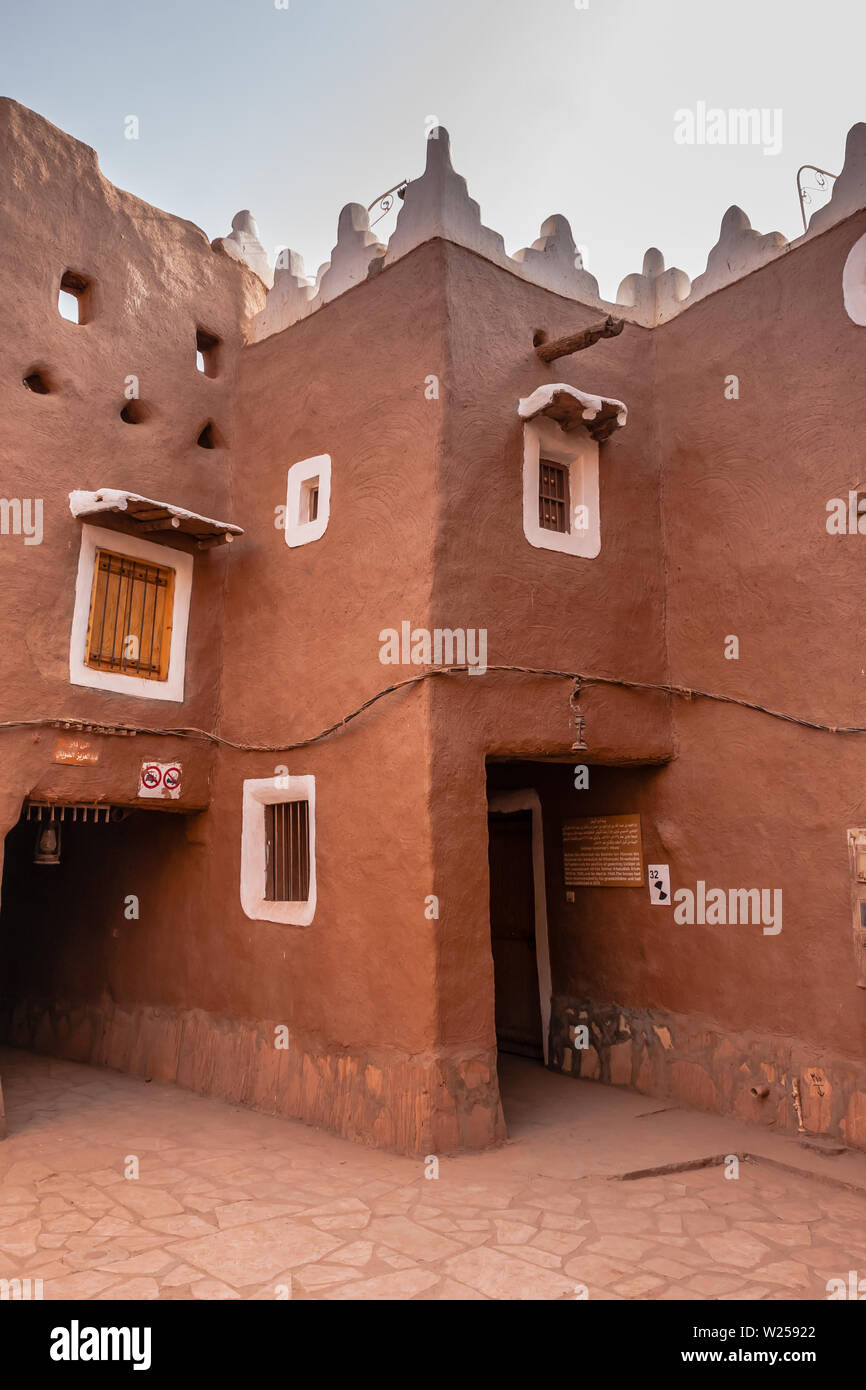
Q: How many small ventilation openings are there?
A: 5